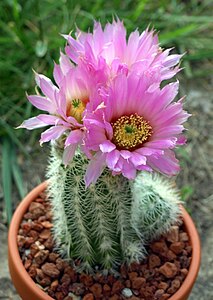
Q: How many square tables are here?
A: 0